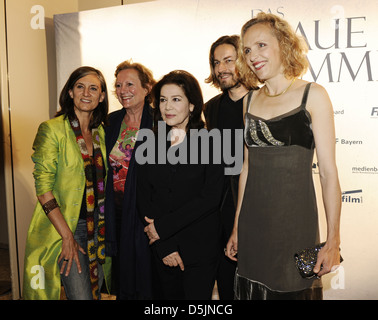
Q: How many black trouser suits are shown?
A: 1